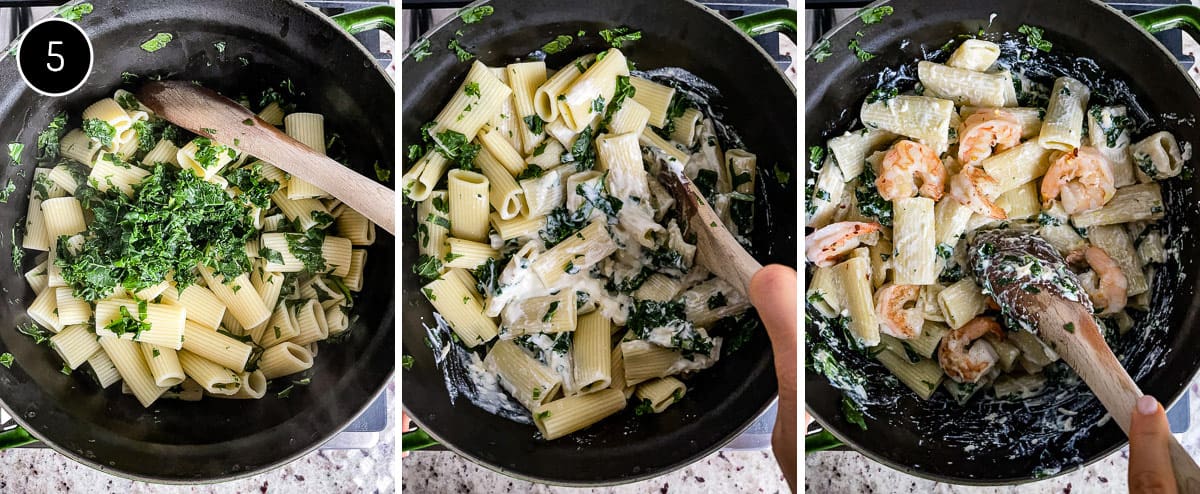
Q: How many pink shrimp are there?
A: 8